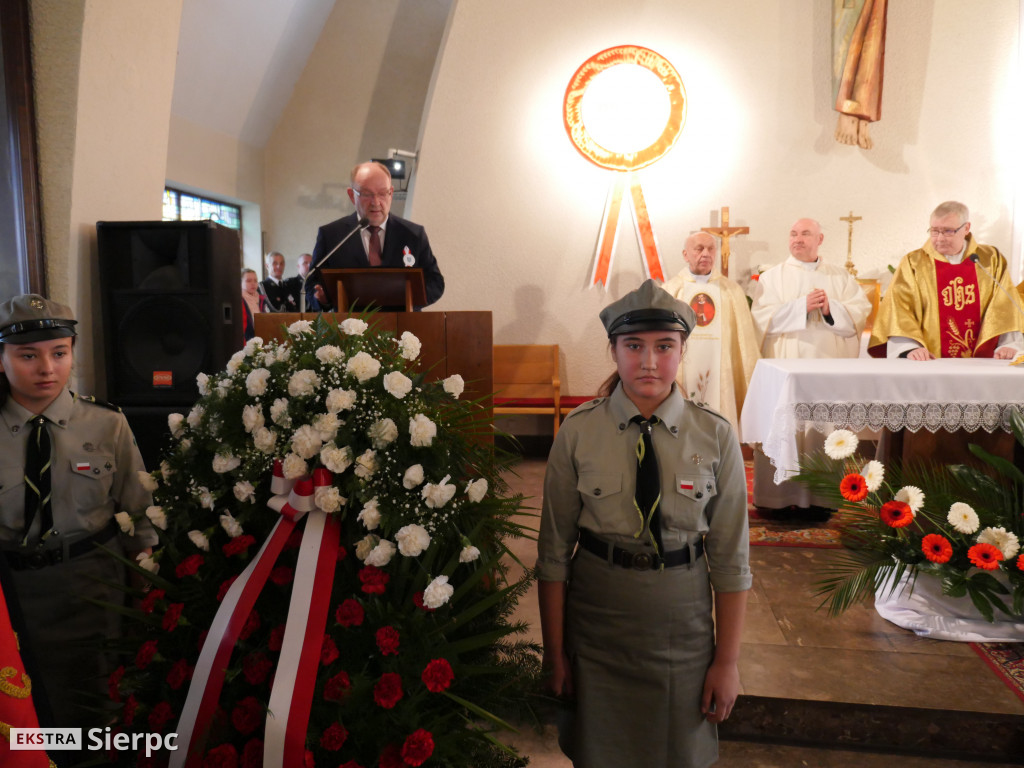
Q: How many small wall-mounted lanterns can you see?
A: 0